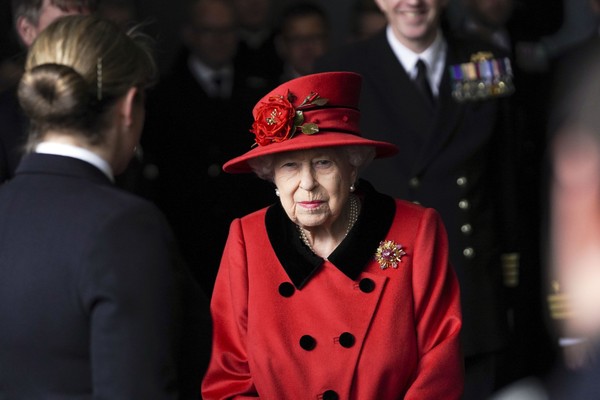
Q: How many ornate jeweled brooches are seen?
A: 1